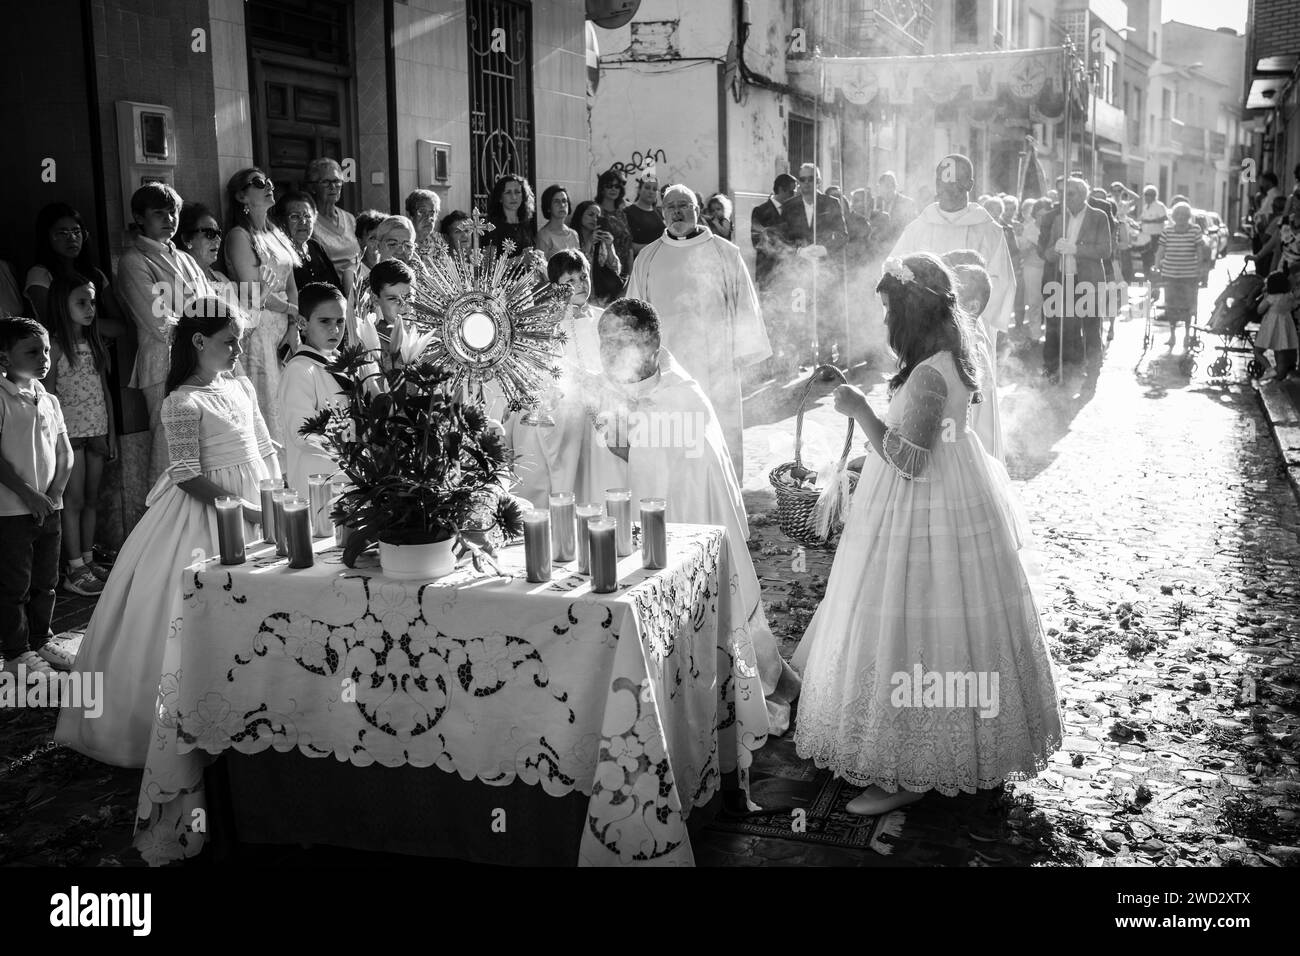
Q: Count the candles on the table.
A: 12